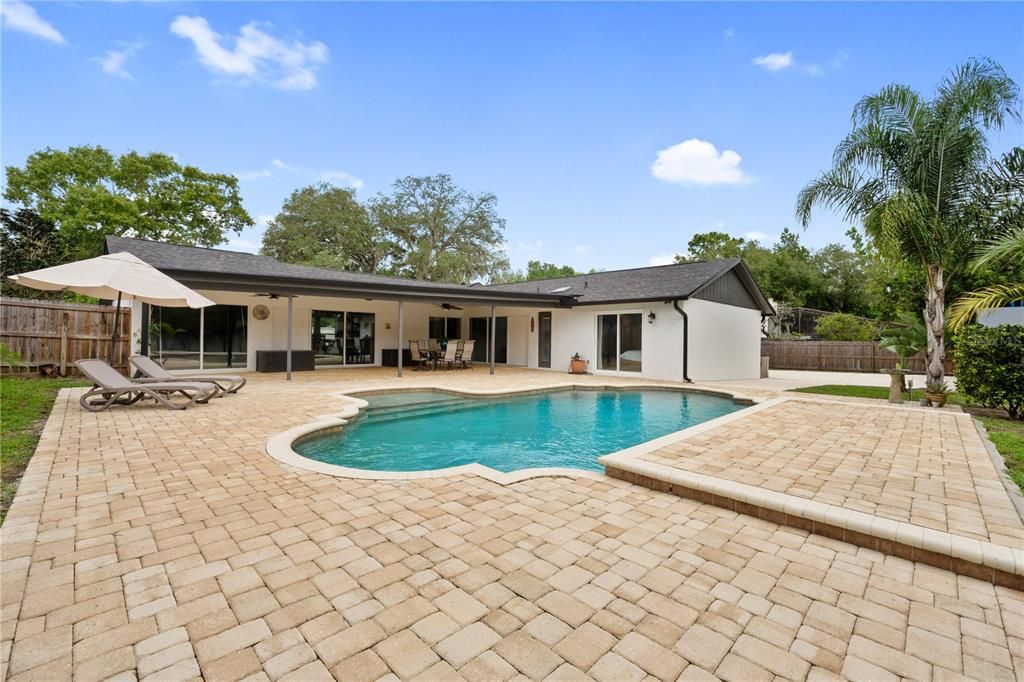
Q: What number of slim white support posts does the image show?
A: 3